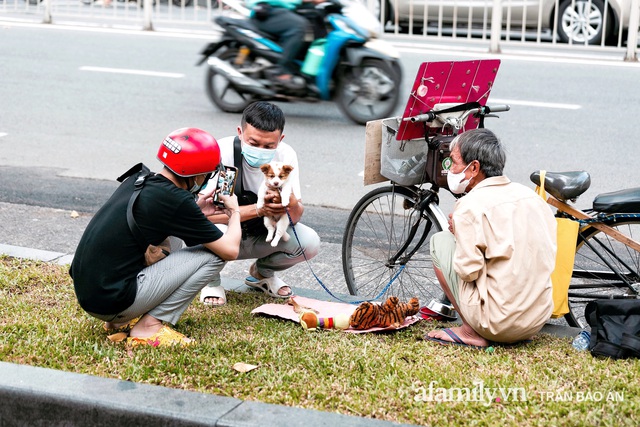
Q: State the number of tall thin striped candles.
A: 0